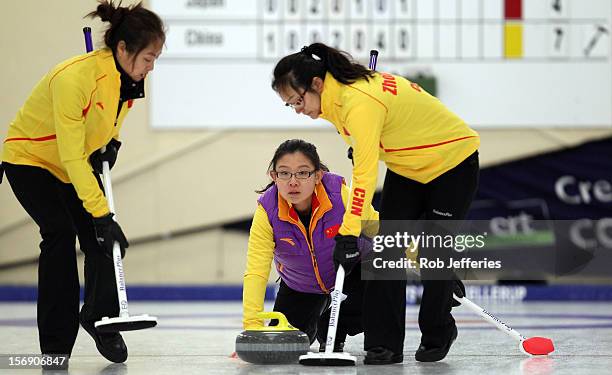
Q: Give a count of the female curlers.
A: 3